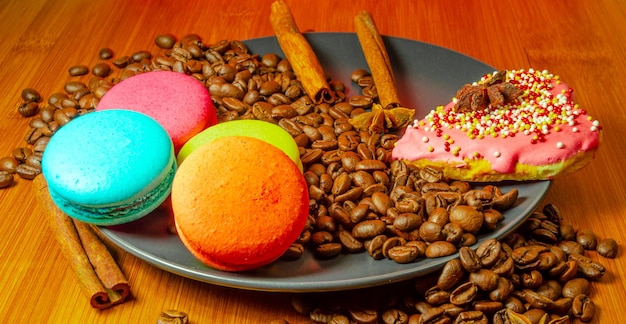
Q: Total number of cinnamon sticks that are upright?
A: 2